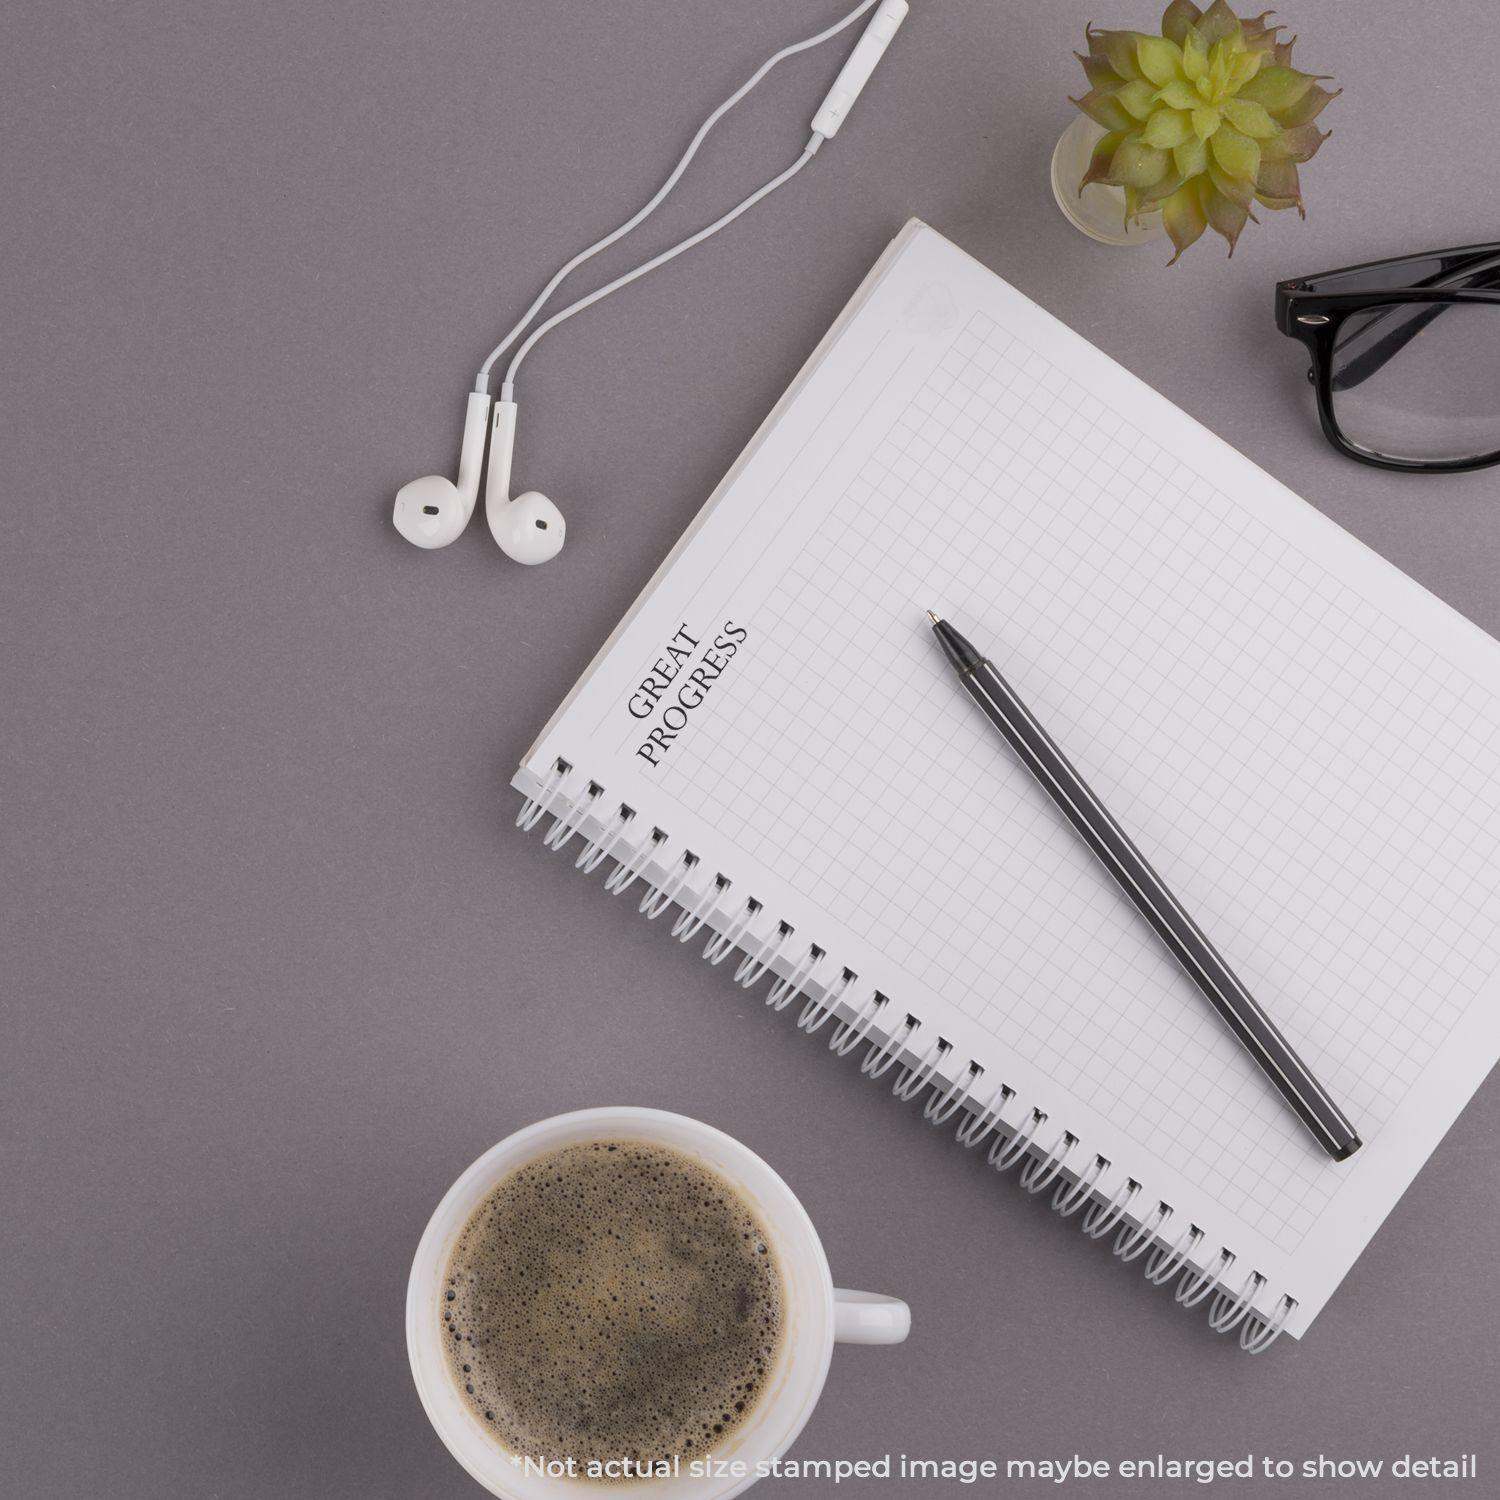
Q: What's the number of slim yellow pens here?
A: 0